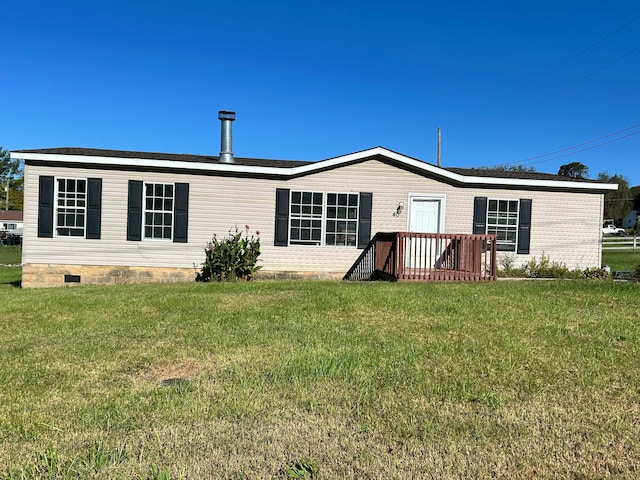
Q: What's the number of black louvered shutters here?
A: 8